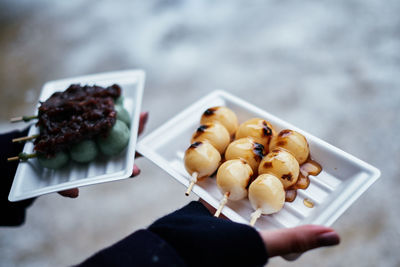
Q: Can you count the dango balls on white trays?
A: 14